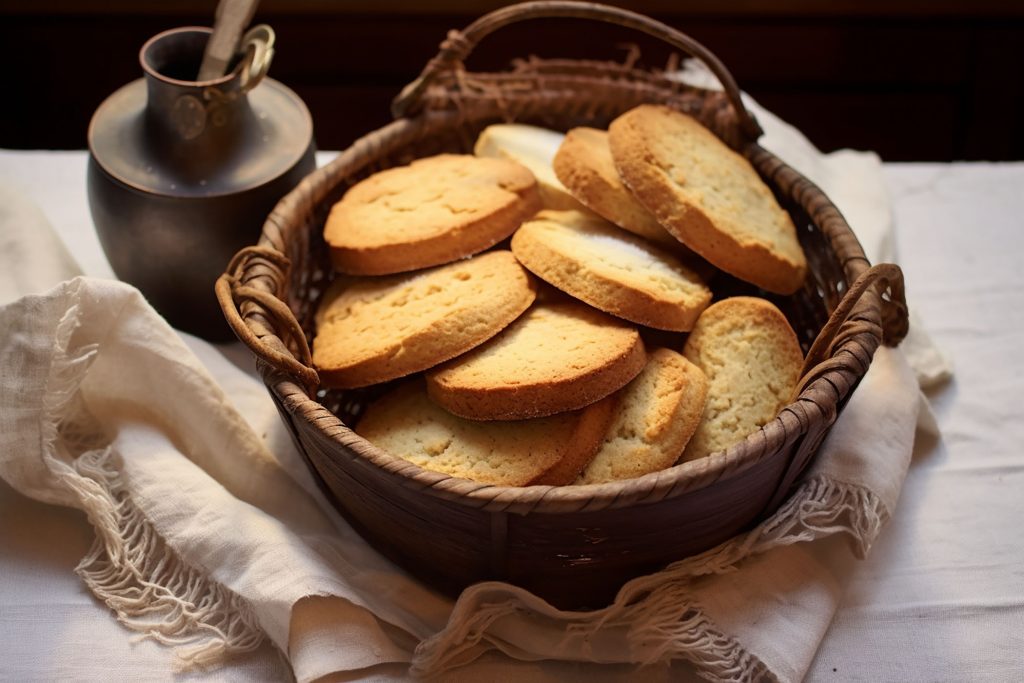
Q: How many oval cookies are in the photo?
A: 10